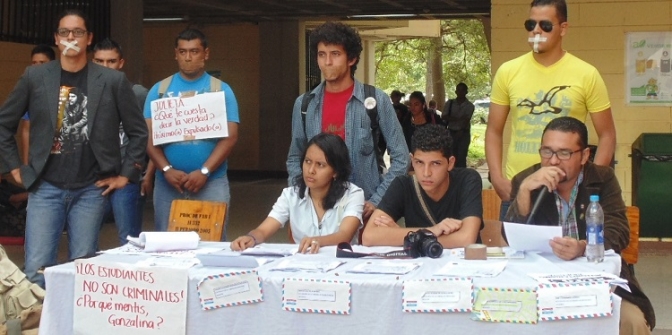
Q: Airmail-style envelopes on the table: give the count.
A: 5